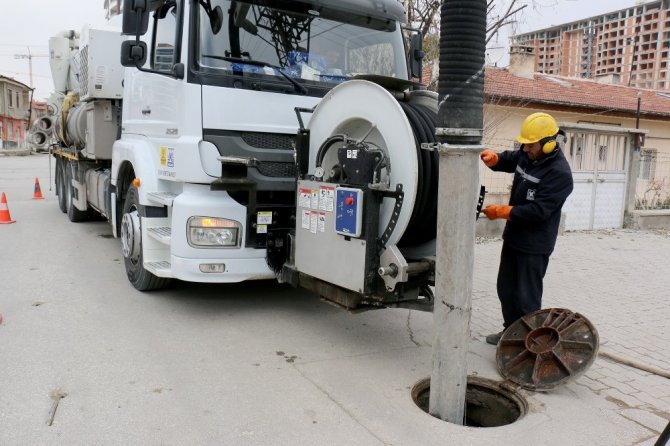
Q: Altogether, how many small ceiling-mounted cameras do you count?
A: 0